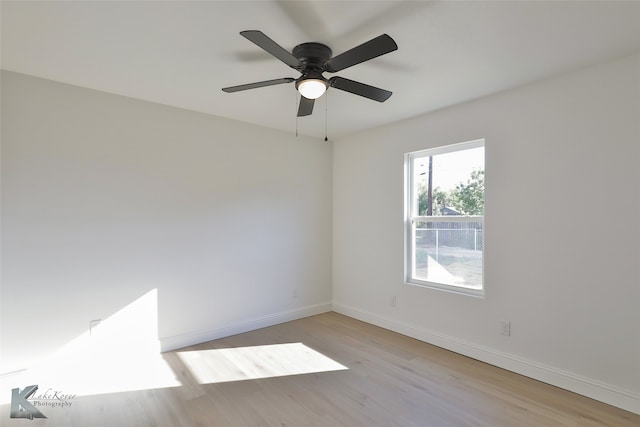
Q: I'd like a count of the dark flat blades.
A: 5